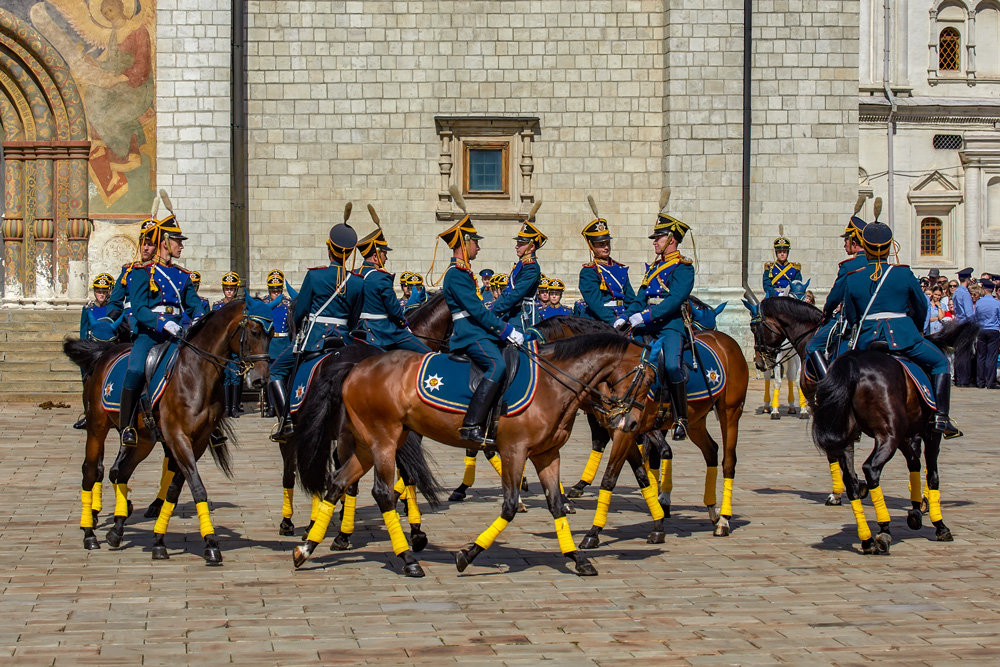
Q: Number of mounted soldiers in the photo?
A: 11